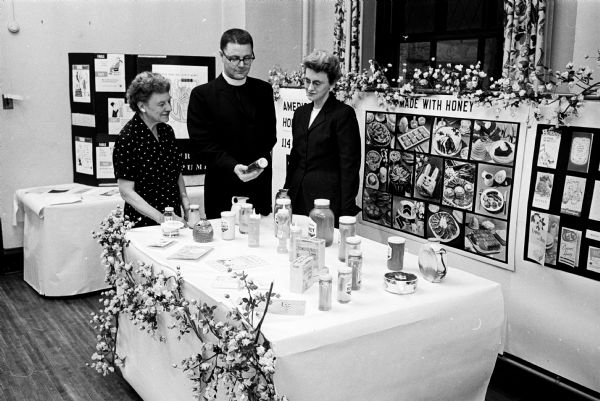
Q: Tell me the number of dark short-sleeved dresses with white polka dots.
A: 1